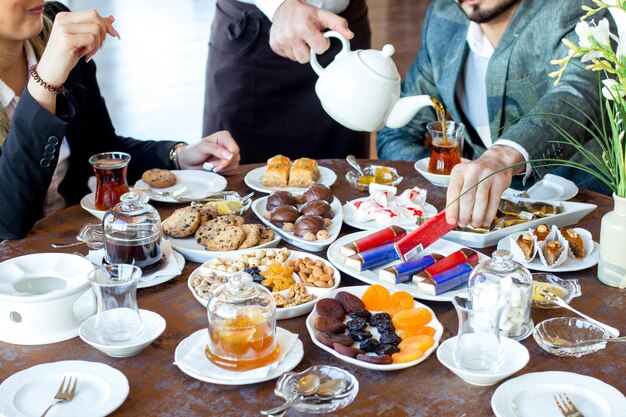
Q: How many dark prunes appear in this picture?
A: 8